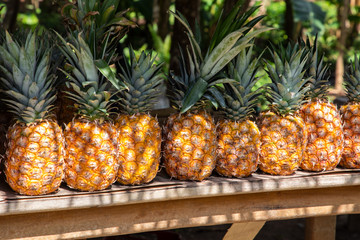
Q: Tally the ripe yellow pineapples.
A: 8